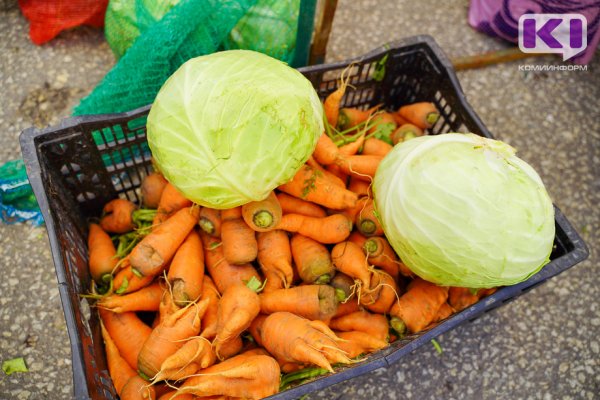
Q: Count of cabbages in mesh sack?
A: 2